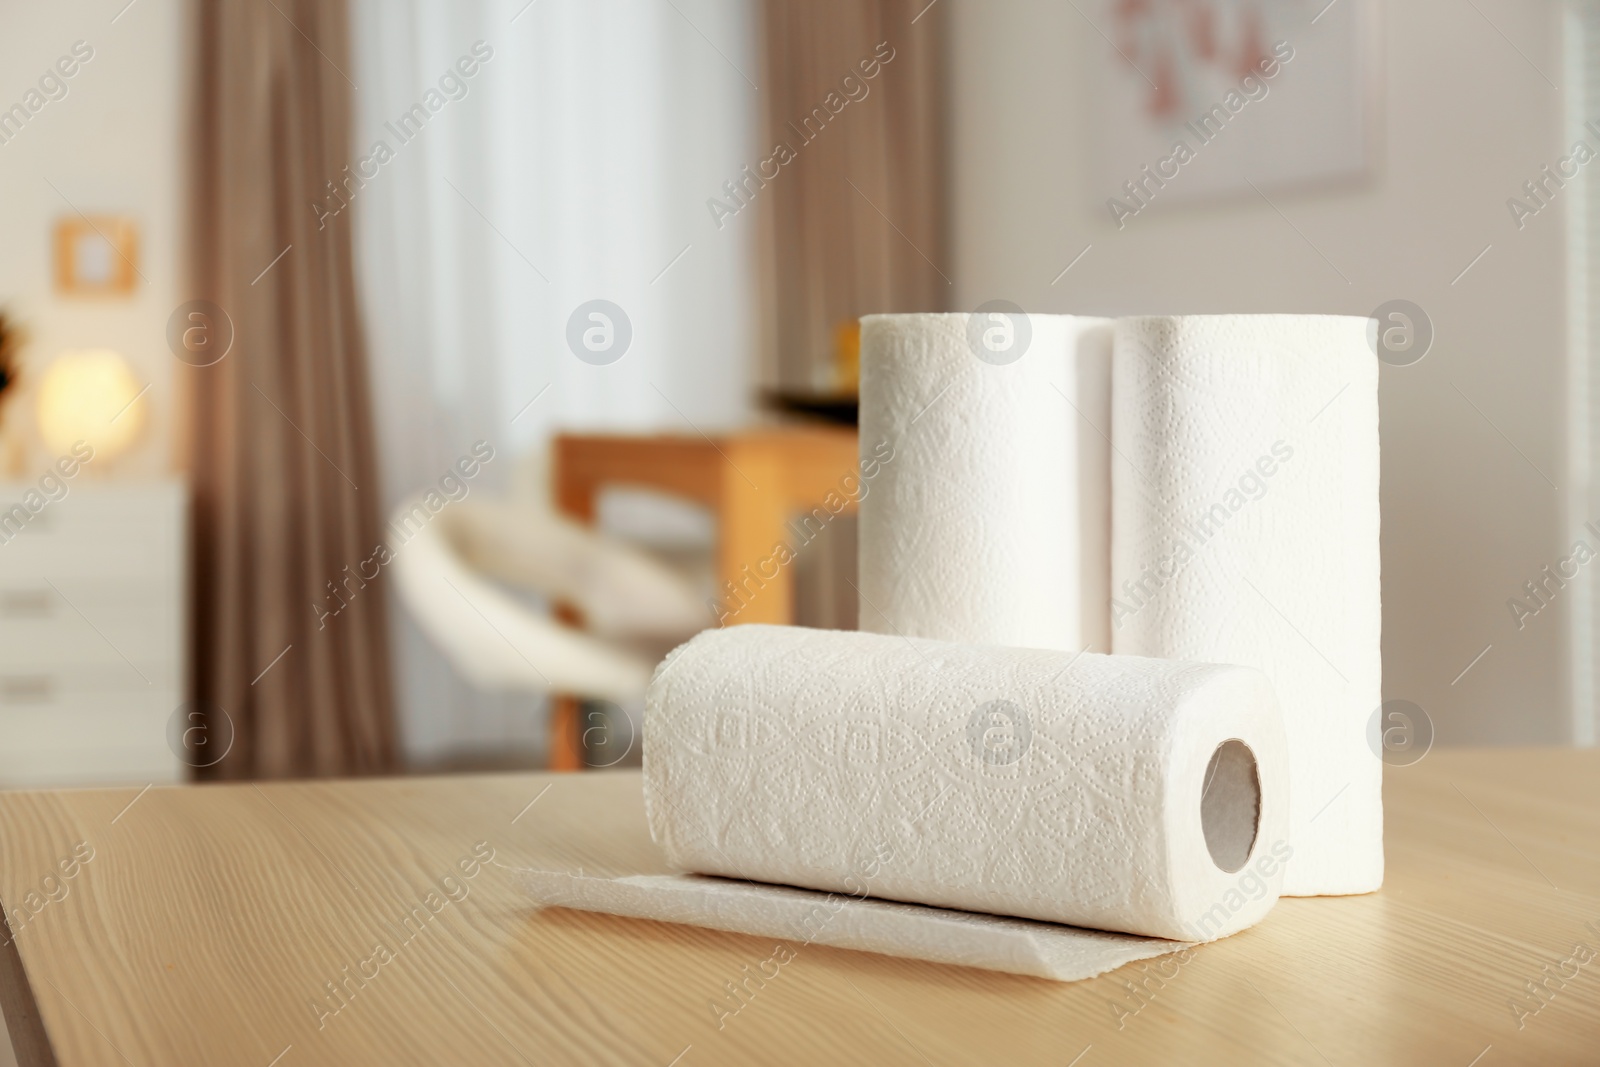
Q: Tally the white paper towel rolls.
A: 3